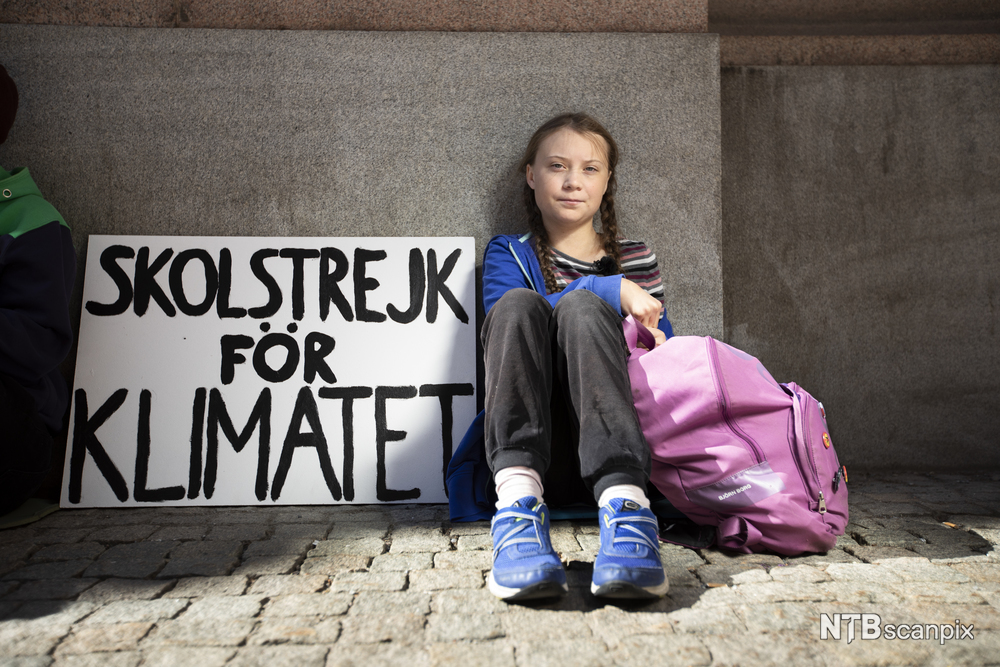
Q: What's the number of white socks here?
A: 2